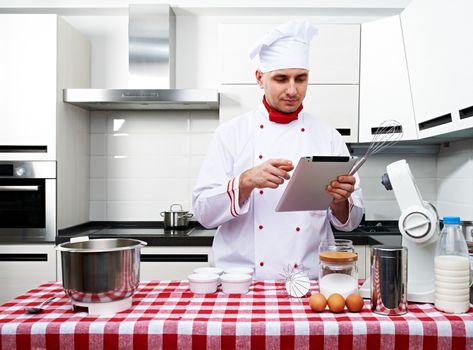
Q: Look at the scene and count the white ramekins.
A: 4